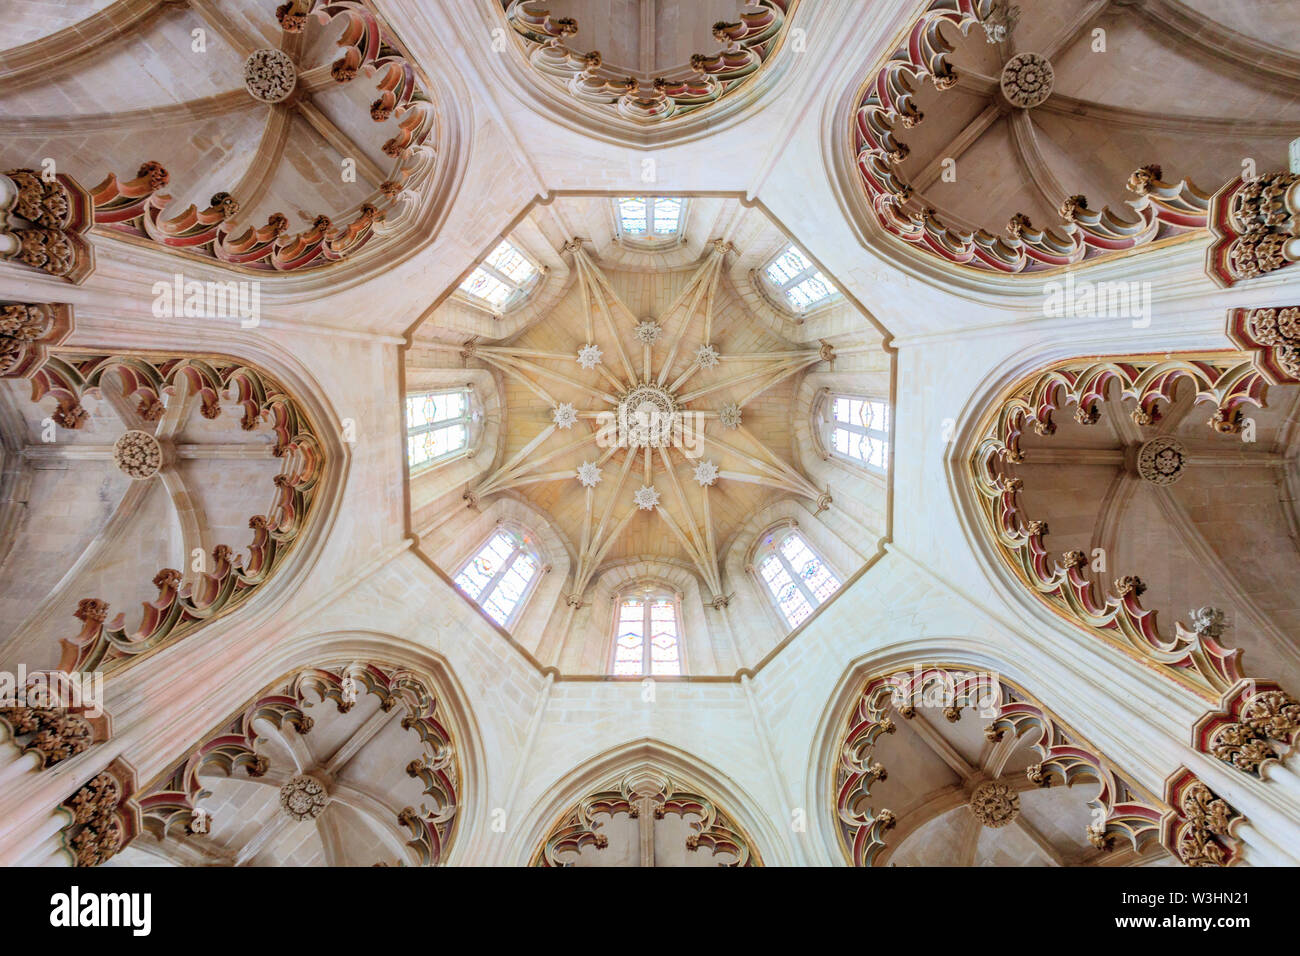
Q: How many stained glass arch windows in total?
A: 8